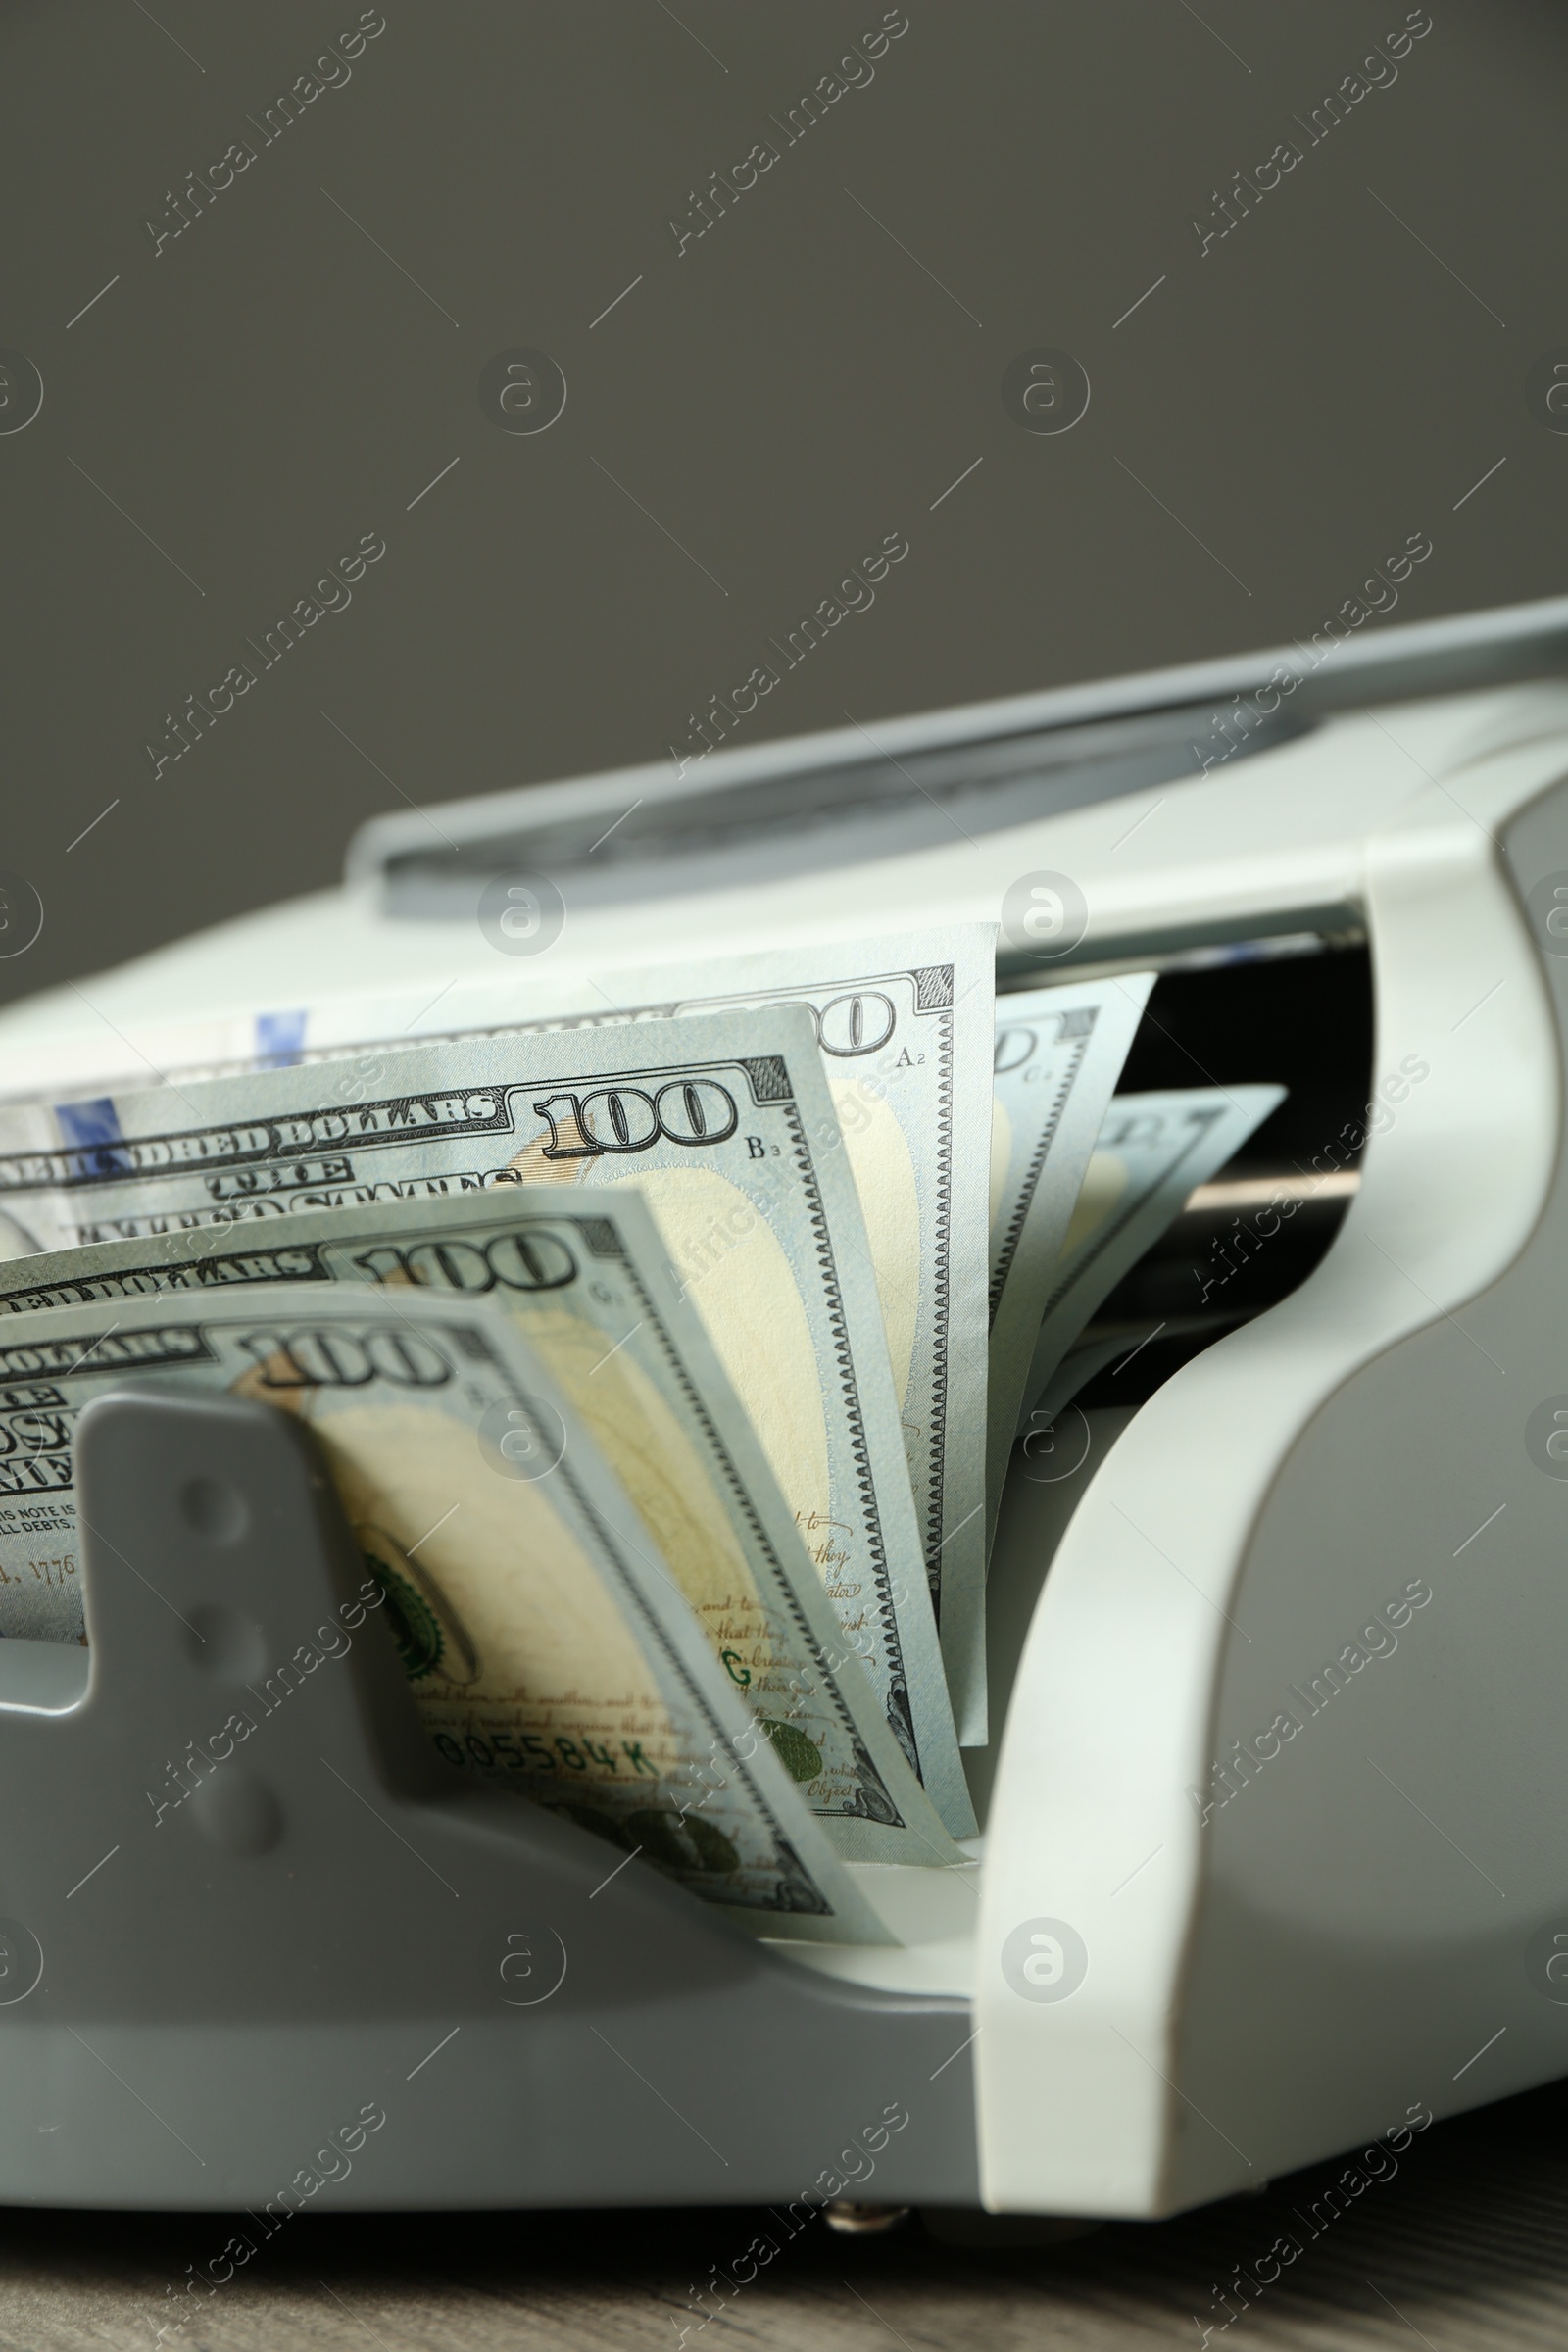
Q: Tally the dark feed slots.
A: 1